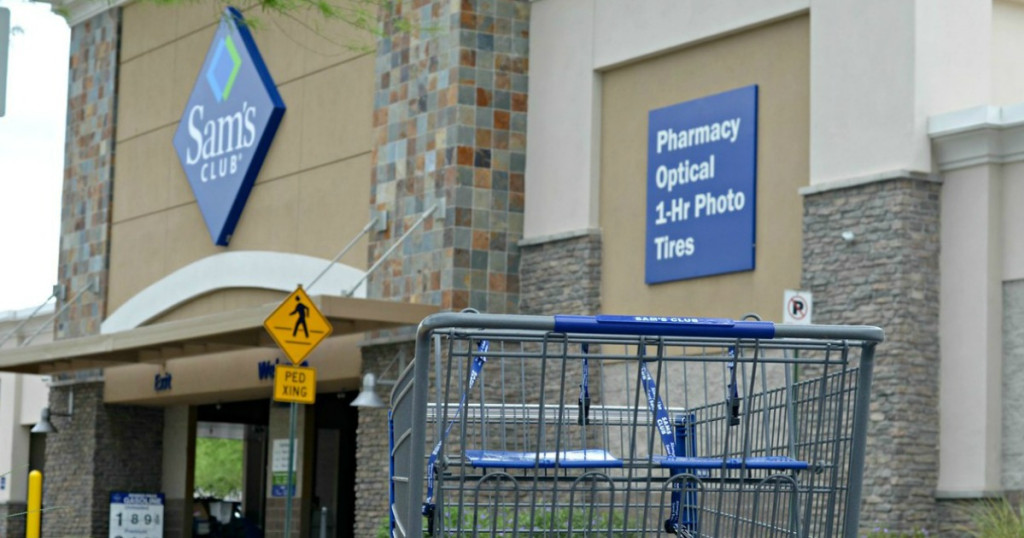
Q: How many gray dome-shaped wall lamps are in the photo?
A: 2